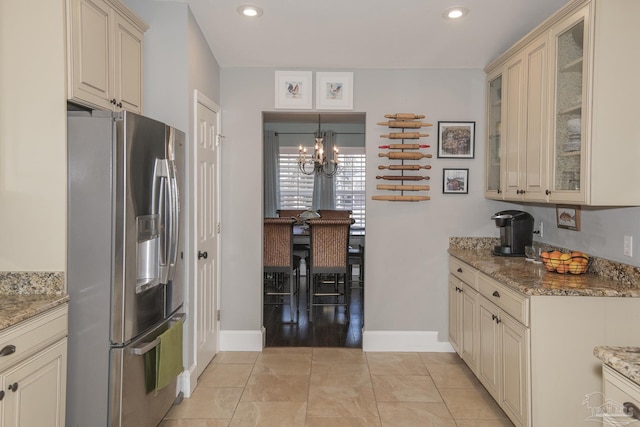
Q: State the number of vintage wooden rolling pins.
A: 9